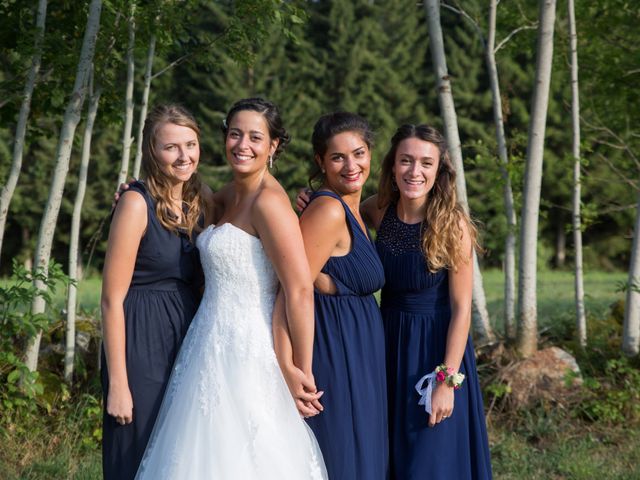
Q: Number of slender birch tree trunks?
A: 10